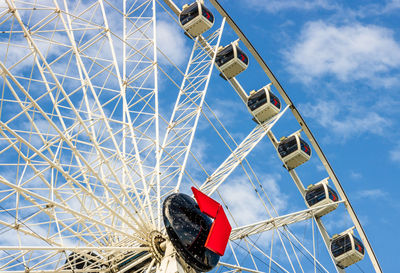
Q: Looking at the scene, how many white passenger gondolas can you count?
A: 6